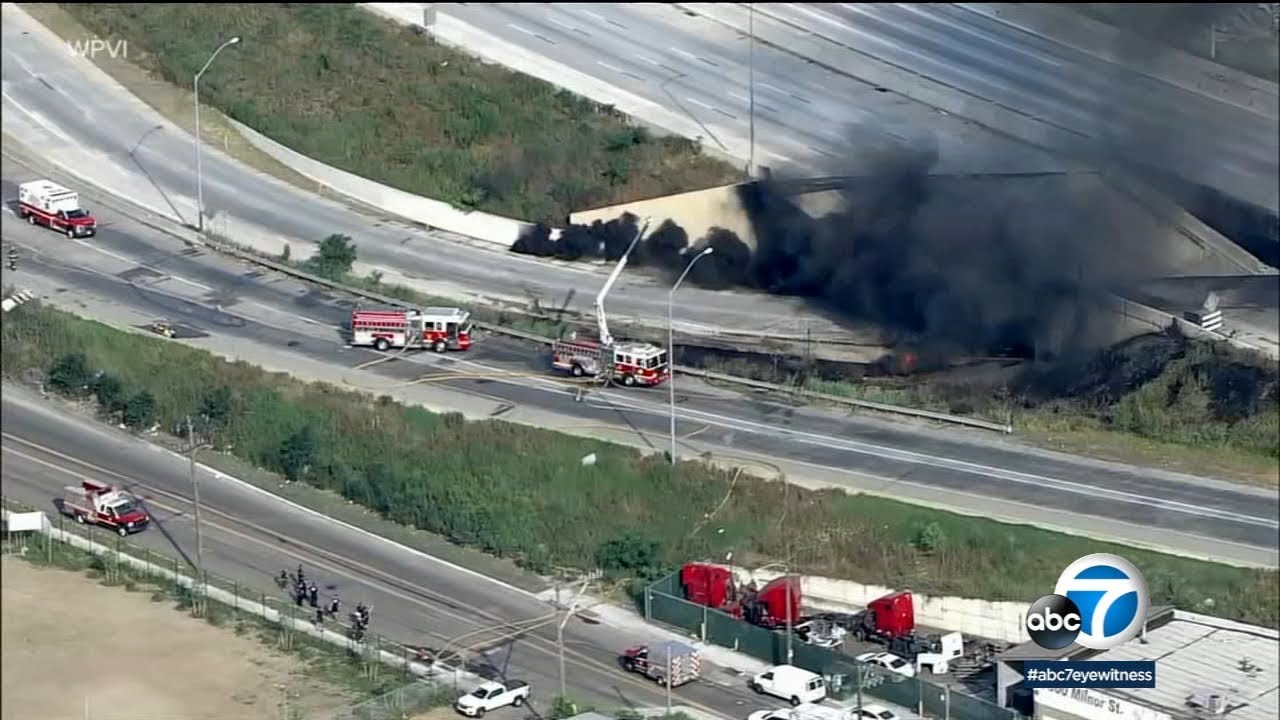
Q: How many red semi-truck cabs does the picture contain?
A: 3